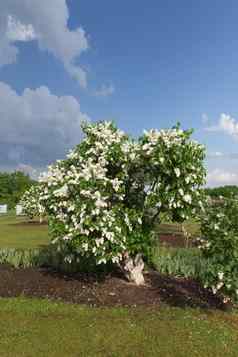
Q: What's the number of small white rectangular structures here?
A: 2